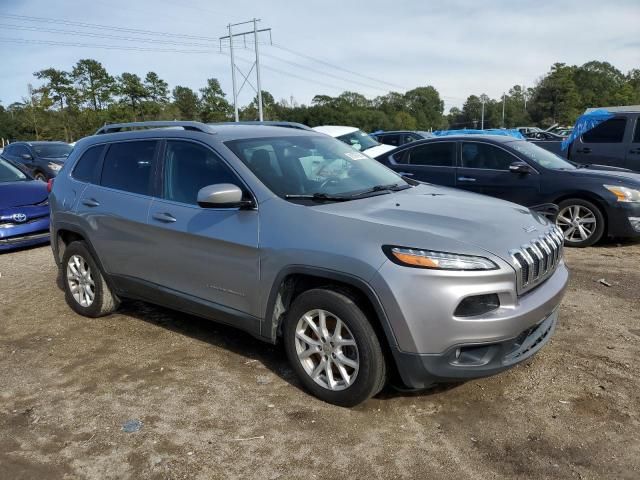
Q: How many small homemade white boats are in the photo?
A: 0